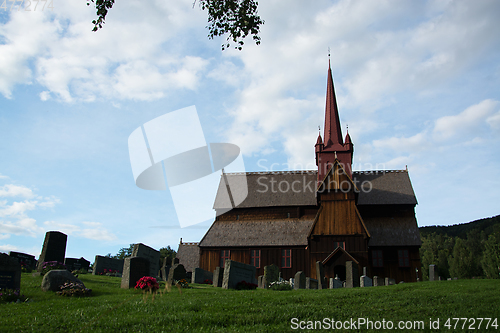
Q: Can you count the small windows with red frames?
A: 6